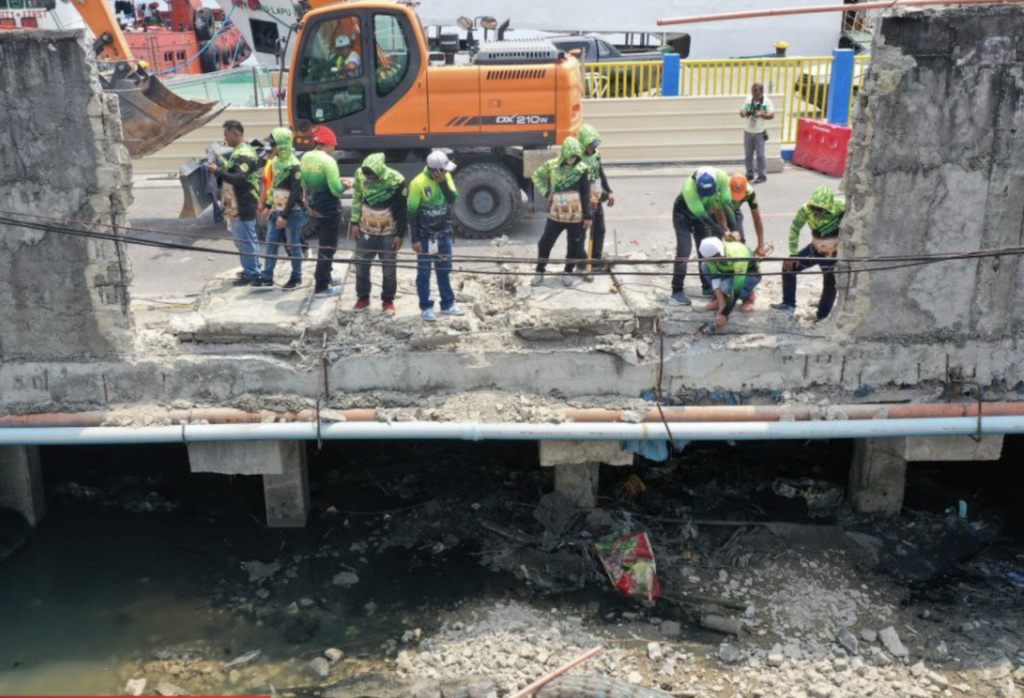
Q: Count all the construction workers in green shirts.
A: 11